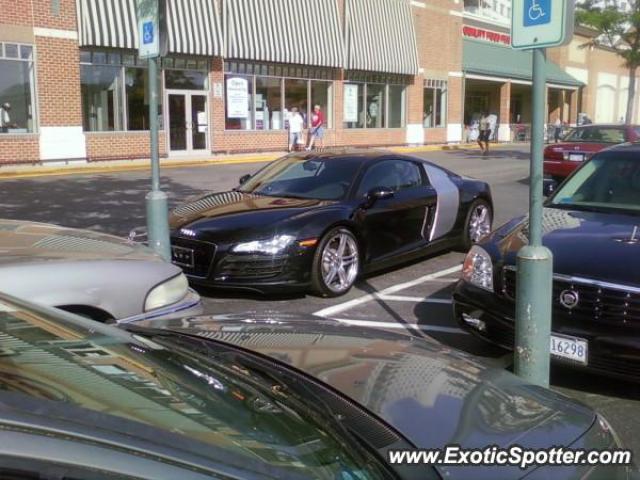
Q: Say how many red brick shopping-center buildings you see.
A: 1